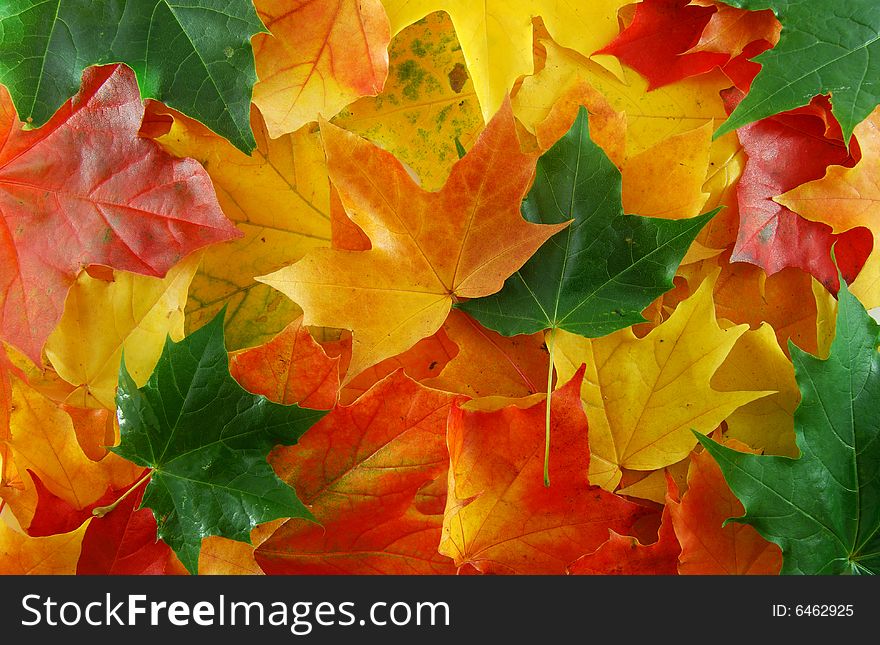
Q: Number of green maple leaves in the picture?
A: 5